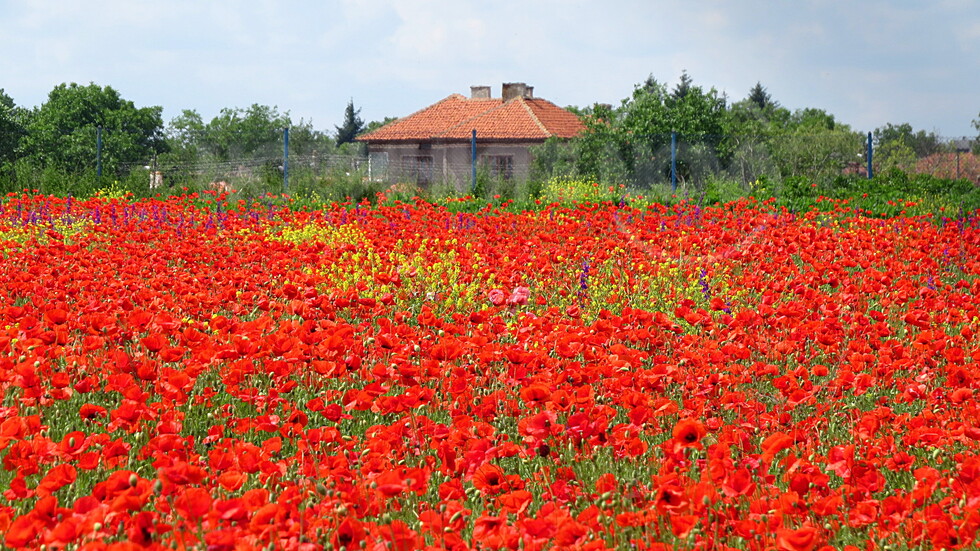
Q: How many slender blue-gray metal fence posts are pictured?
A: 5